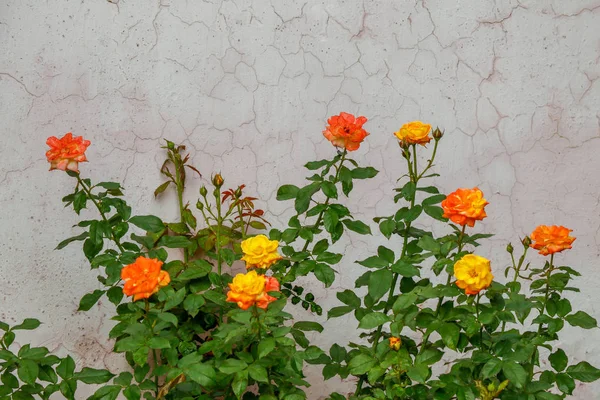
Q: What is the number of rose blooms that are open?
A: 9